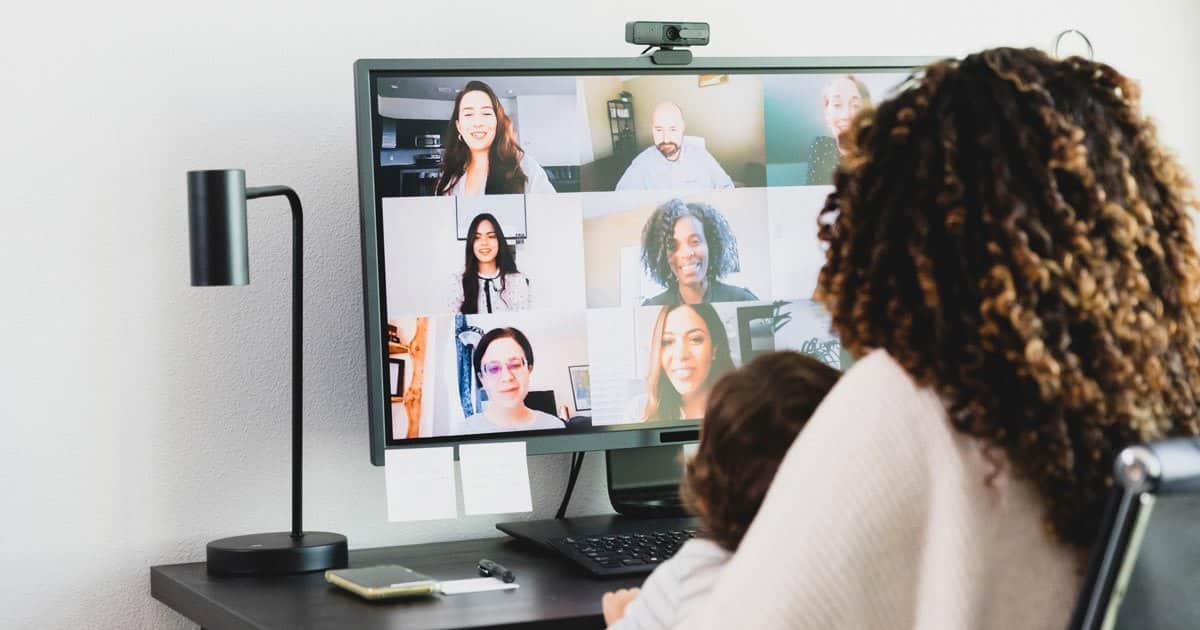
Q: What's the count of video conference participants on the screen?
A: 7